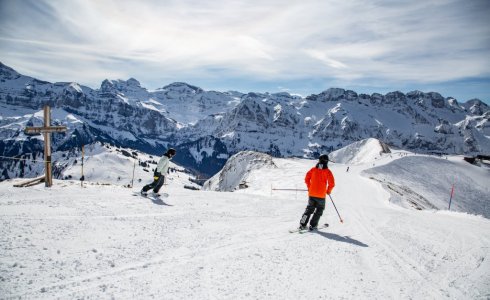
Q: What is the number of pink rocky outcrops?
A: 0